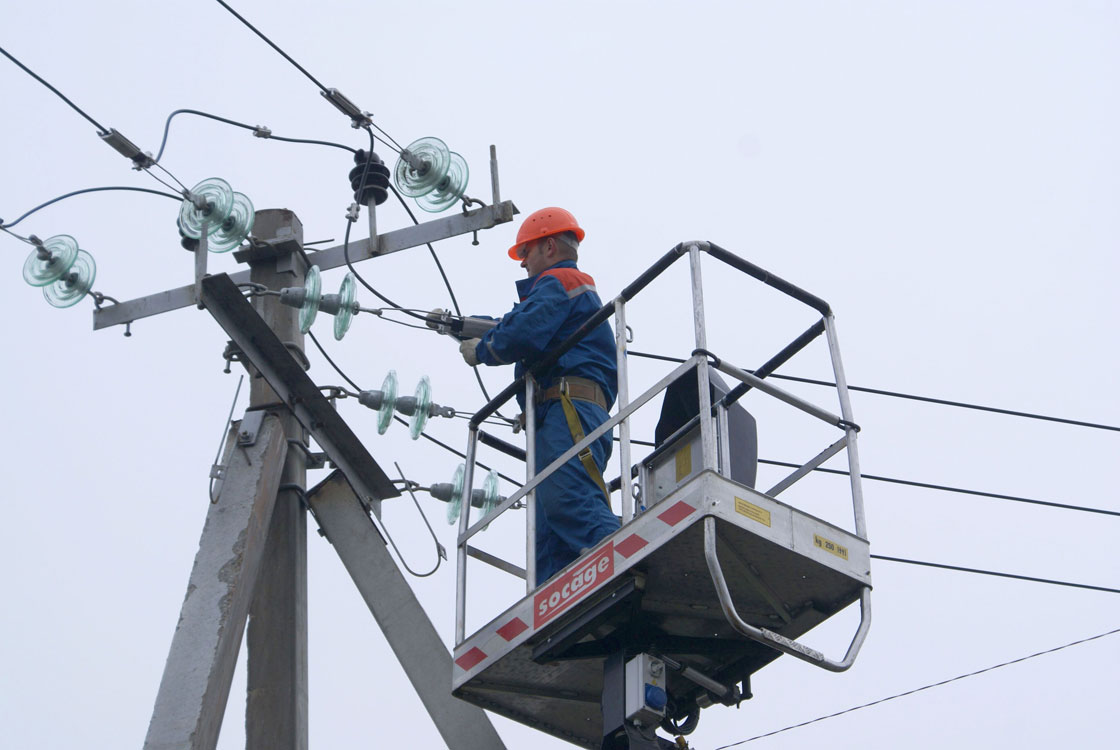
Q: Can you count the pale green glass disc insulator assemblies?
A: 6